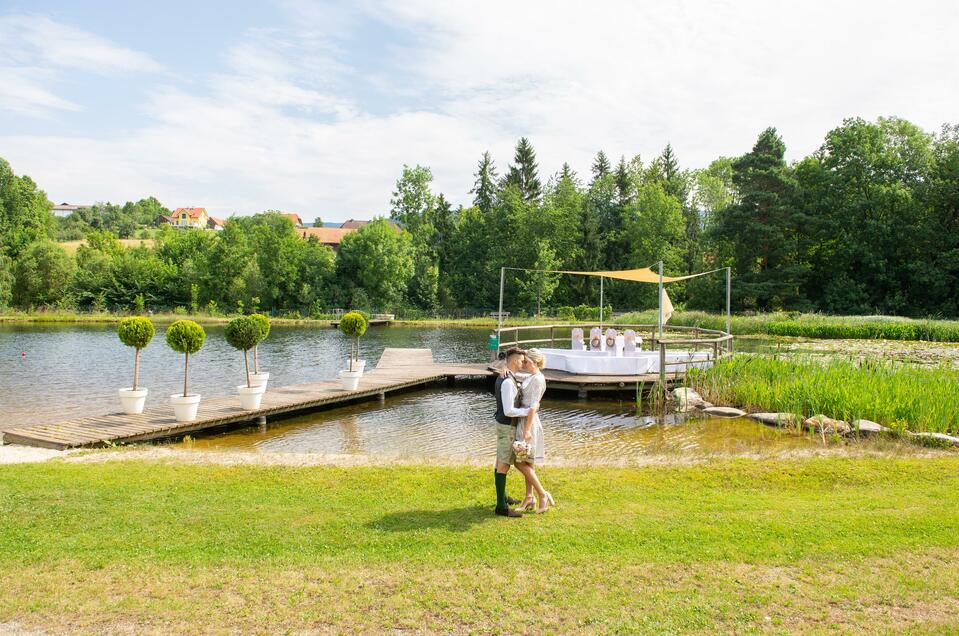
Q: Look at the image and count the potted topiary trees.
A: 6